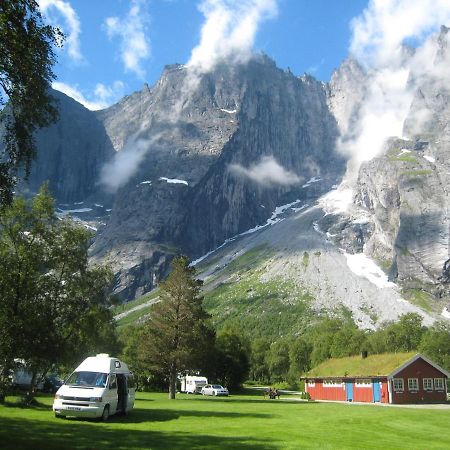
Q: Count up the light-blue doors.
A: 2